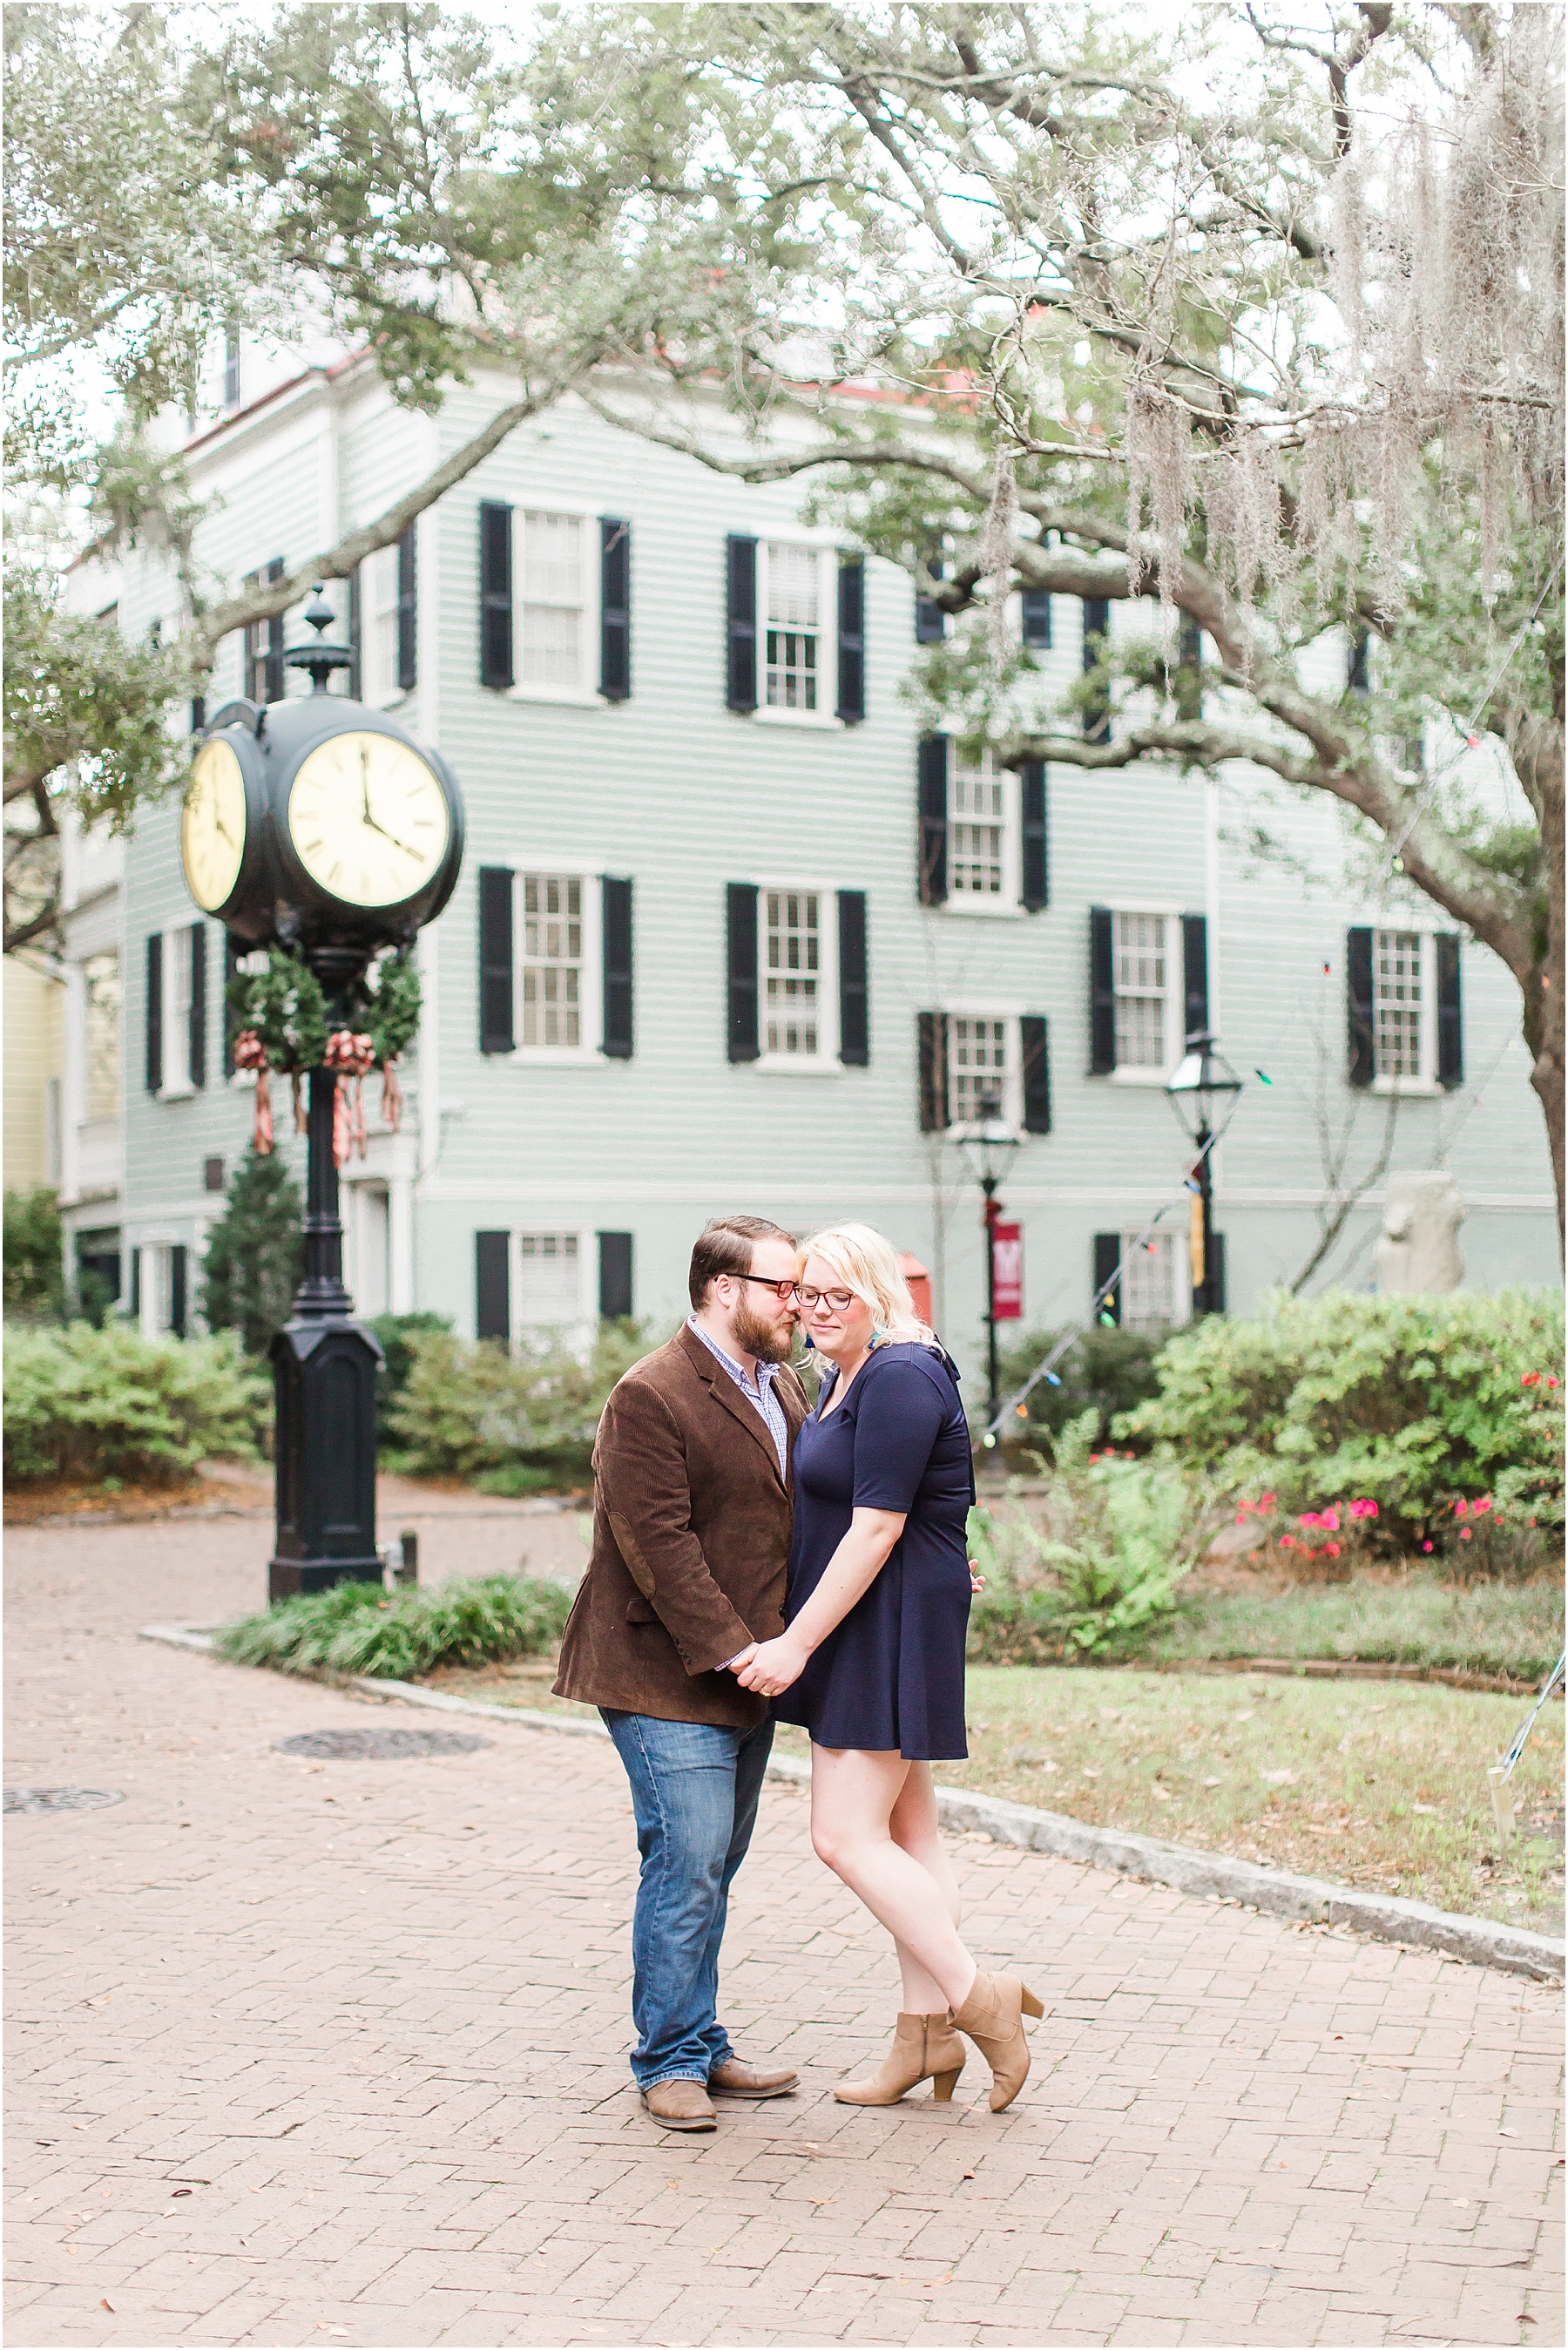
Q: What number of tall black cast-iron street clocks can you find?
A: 1